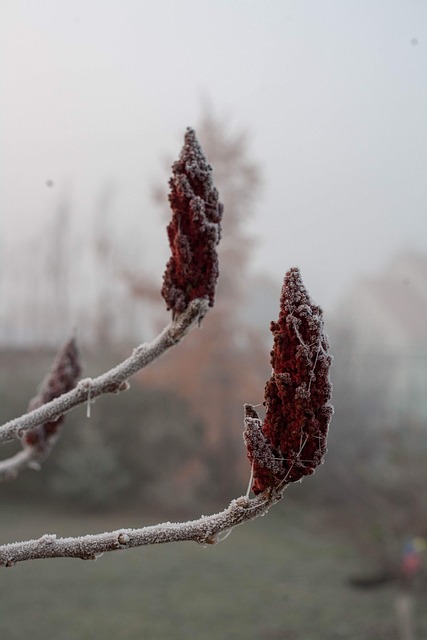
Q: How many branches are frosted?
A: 3